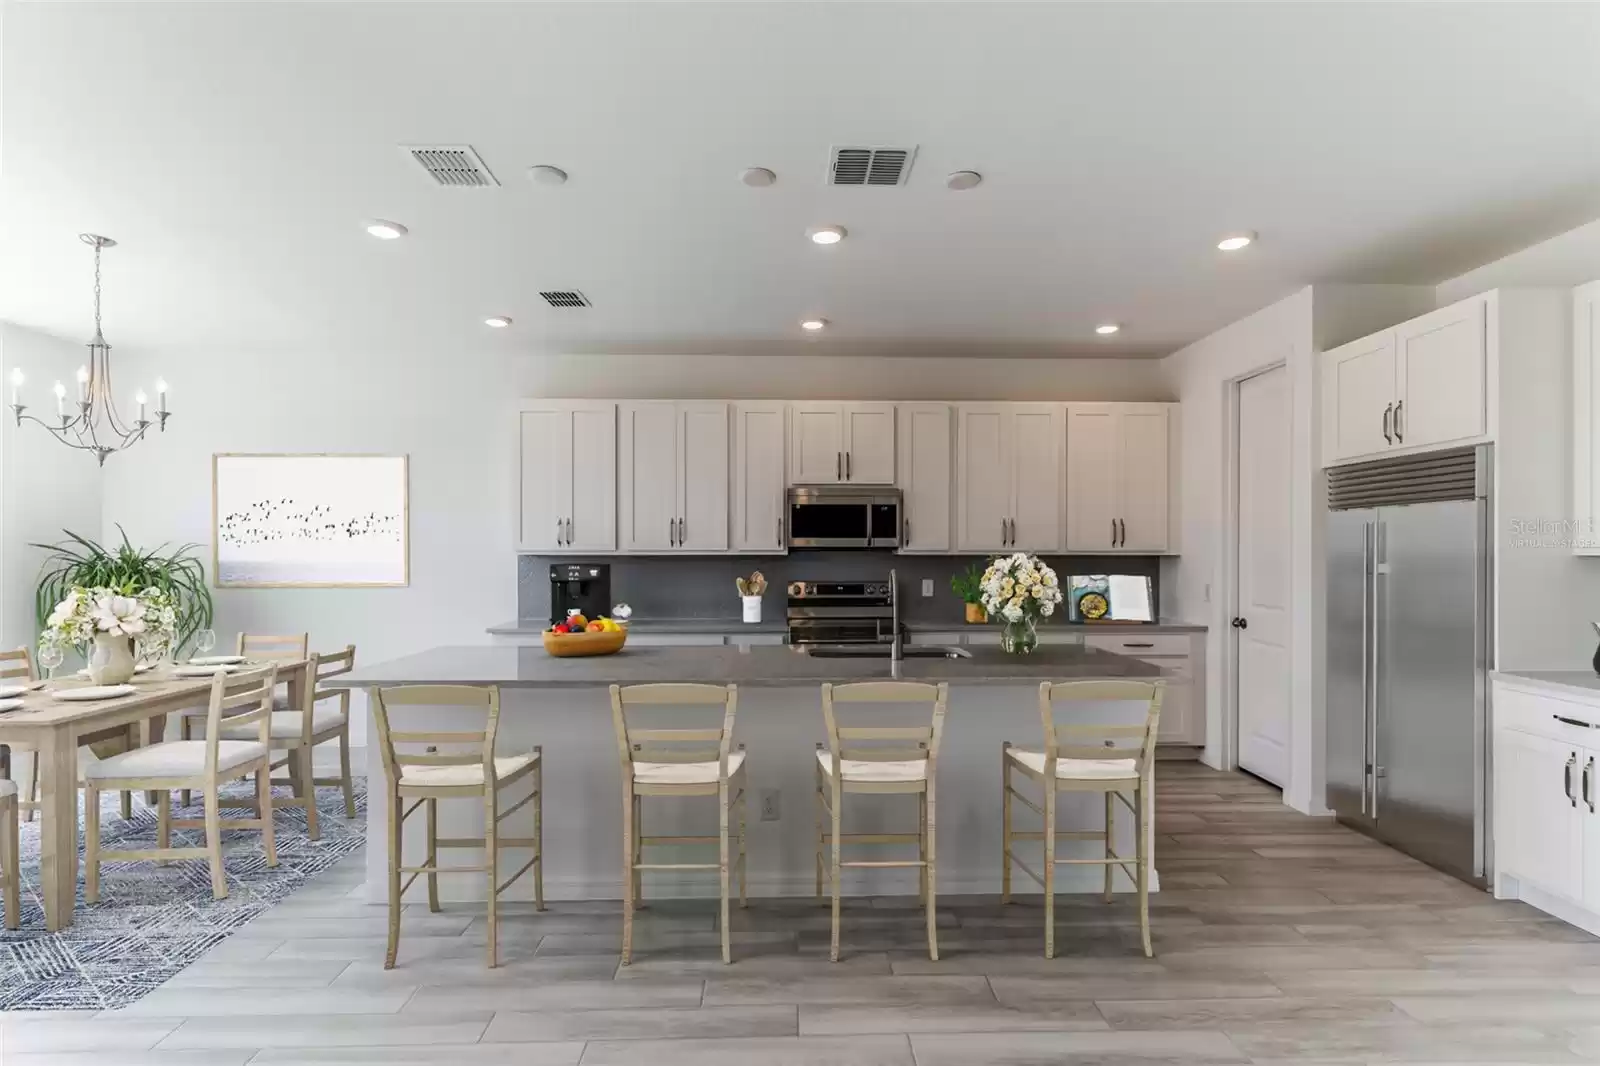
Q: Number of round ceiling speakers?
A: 3